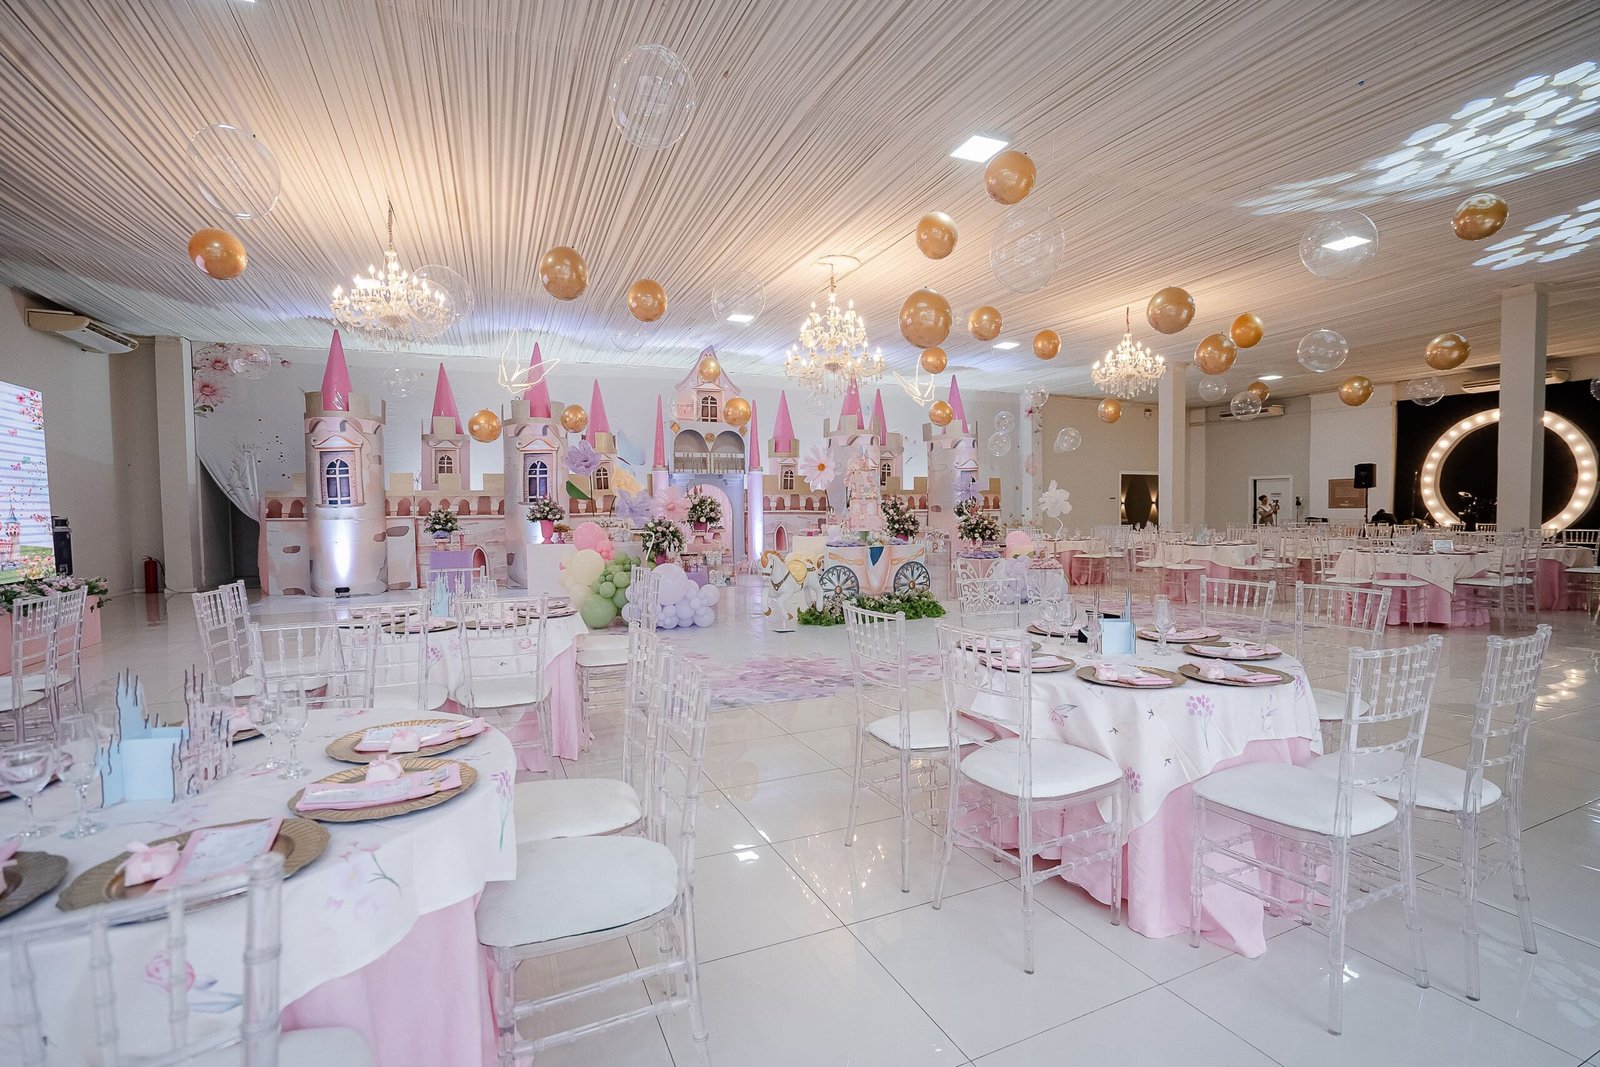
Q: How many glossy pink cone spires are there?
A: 10